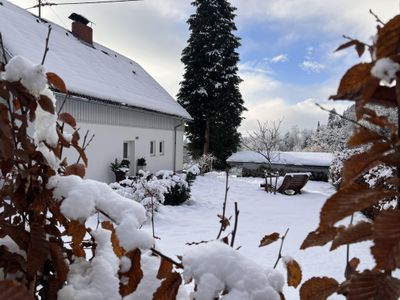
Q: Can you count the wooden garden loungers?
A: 1